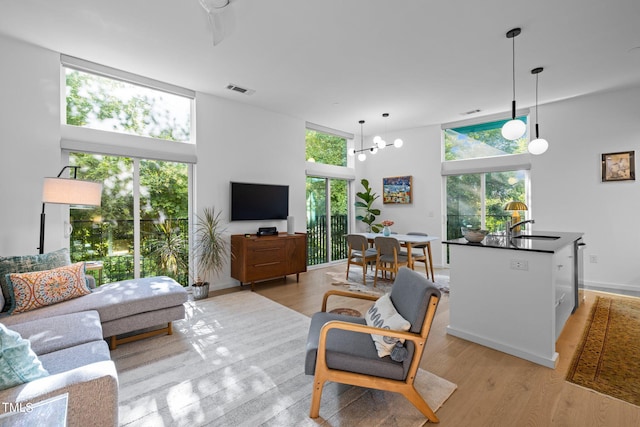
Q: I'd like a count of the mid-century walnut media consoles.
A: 1